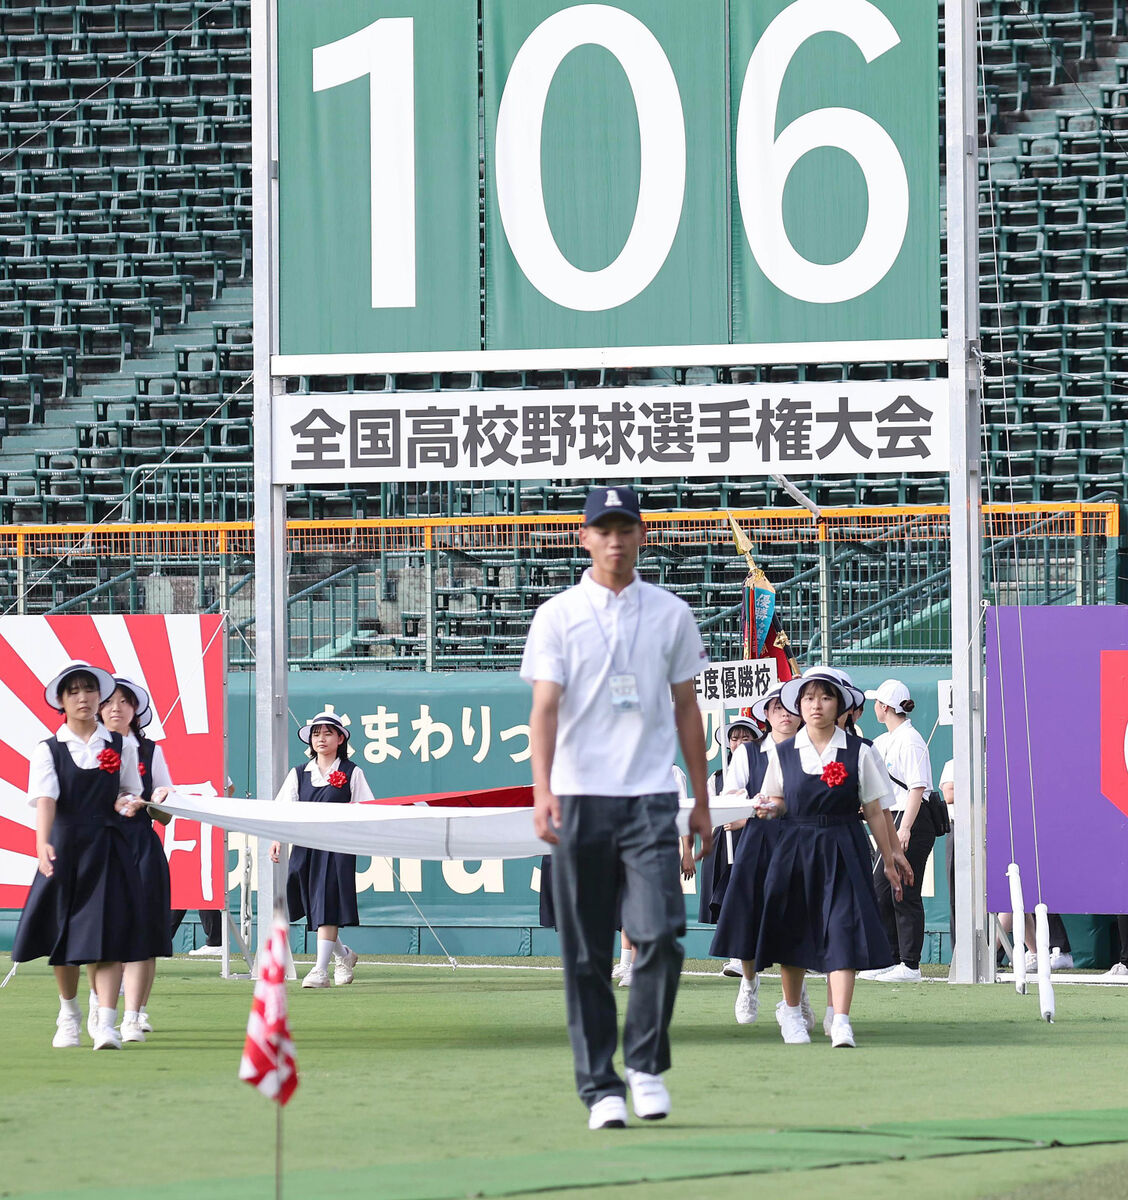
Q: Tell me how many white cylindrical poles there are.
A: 2